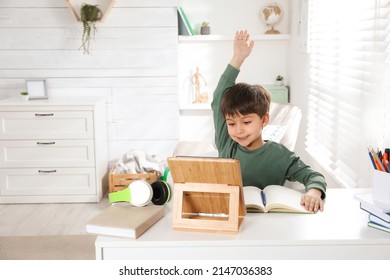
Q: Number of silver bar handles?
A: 3